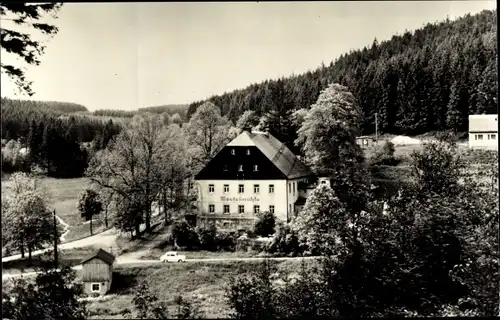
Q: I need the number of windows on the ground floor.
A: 5